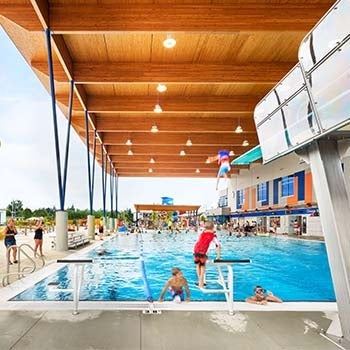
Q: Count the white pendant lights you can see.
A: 15